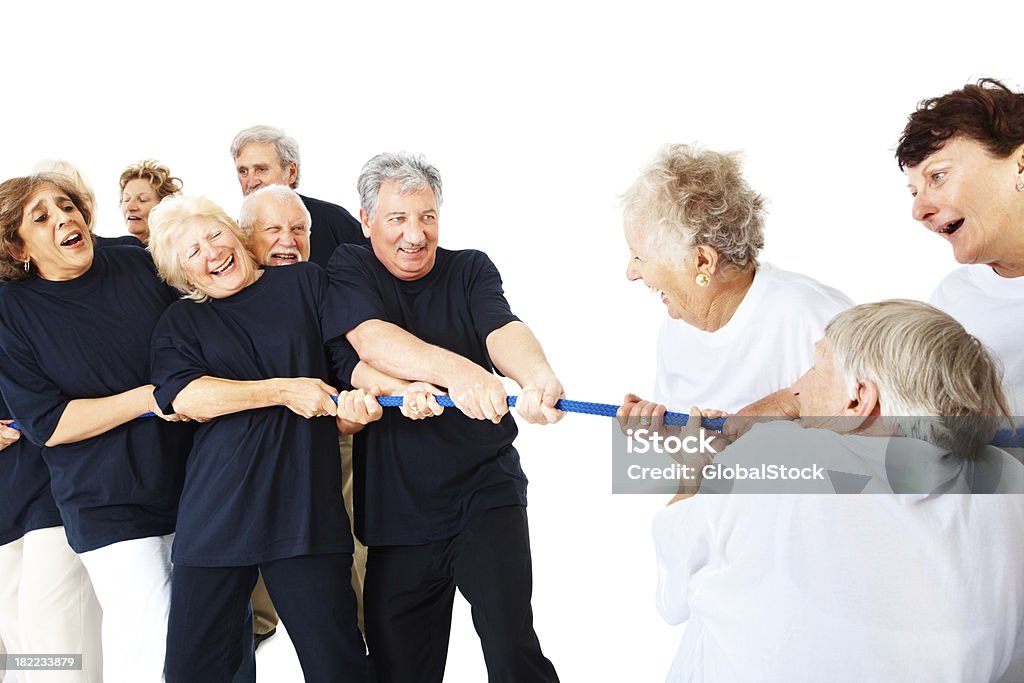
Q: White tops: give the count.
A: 3